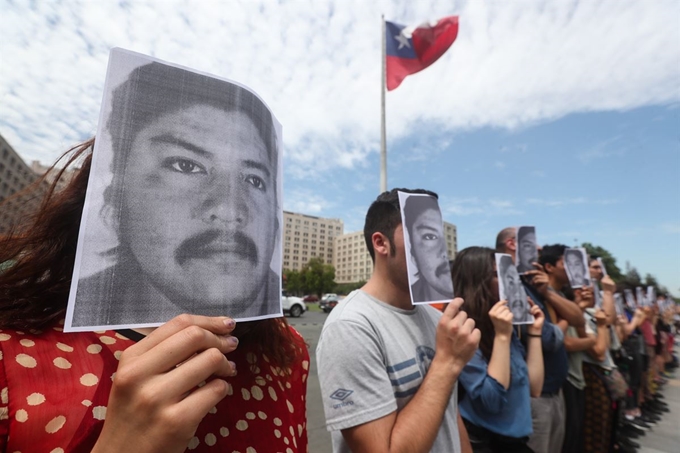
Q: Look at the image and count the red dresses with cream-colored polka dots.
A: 1